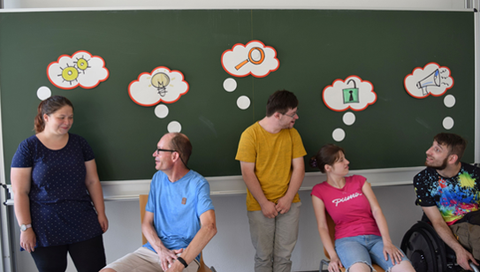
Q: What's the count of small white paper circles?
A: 9